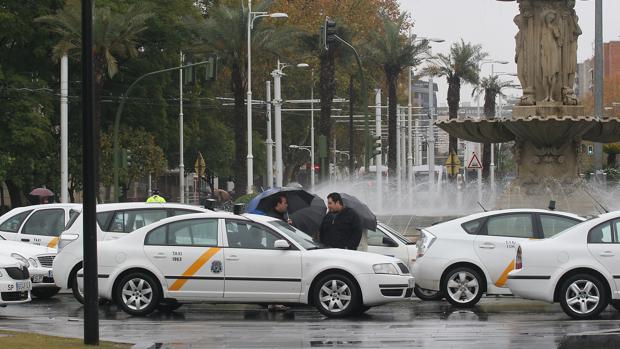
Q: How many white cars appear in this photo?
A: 8